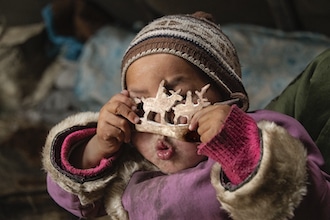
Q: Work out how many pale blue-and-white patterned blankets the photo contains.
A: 1